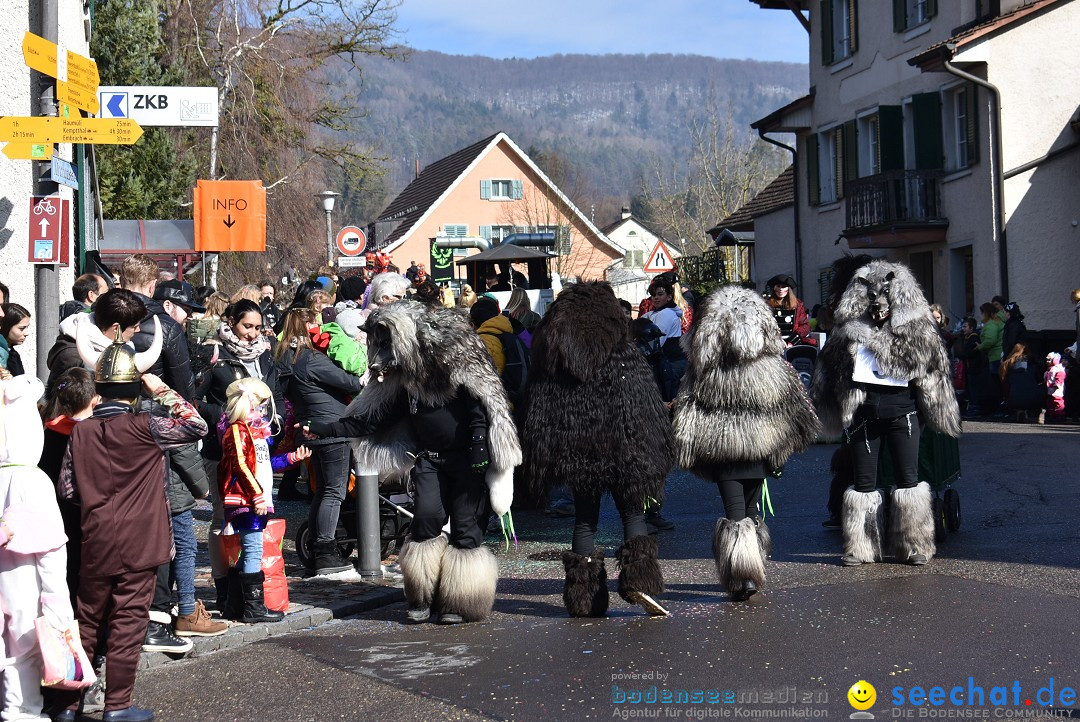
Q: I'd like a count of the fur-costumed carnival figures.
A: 4